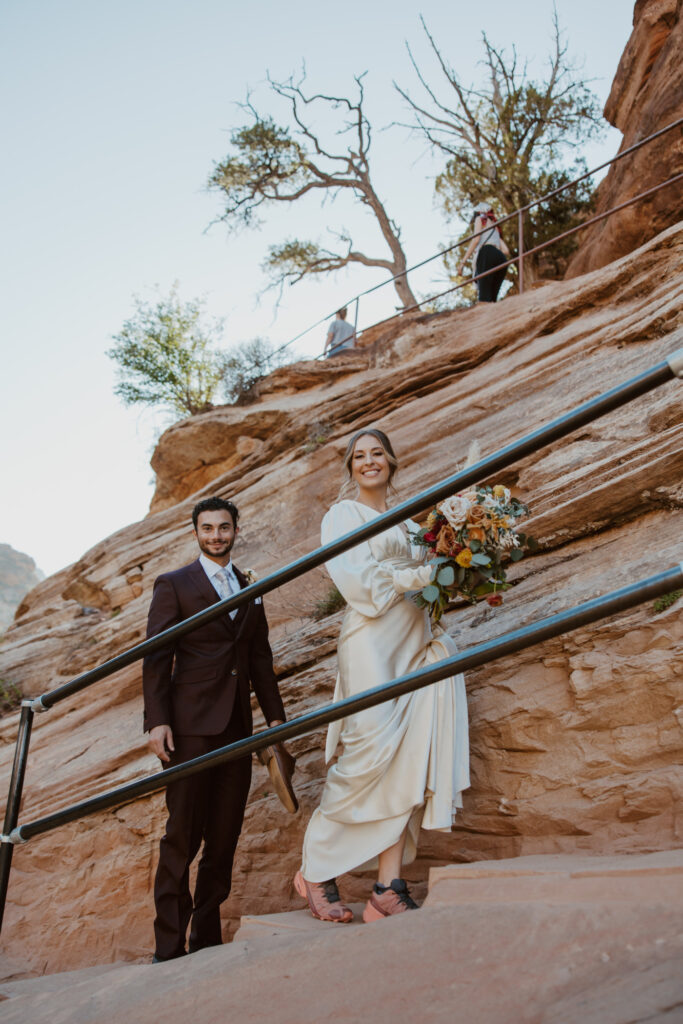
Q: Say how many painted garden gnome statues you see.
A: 0